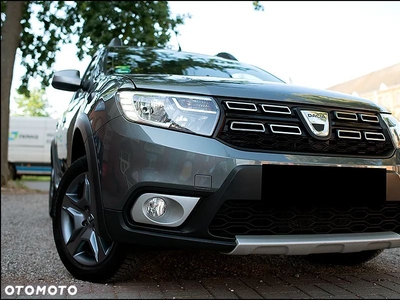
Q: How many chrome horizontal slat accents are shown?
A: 8